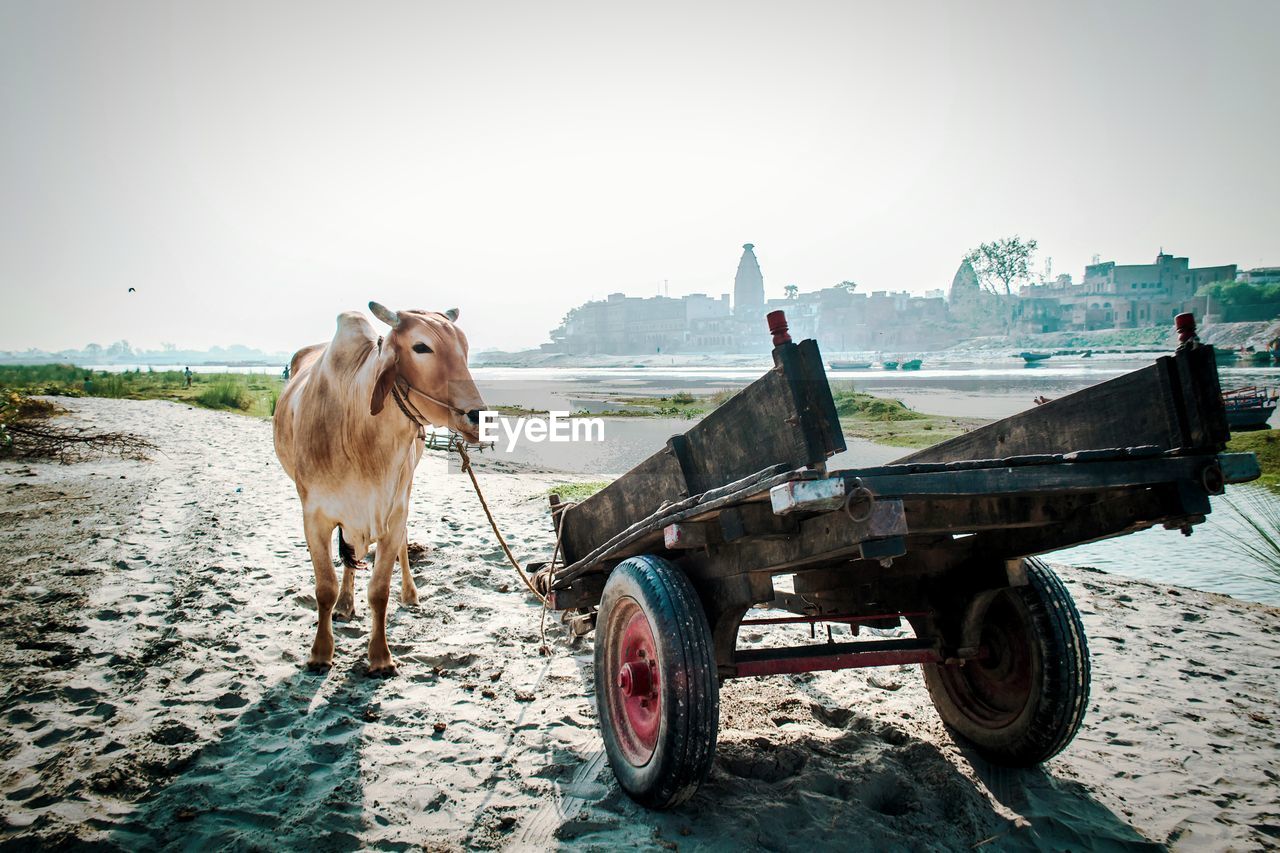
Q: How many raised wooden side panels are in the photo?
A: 2